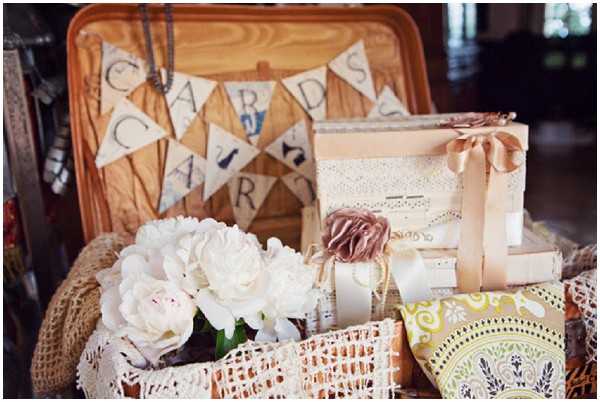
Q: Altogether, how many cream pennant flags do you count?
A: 12